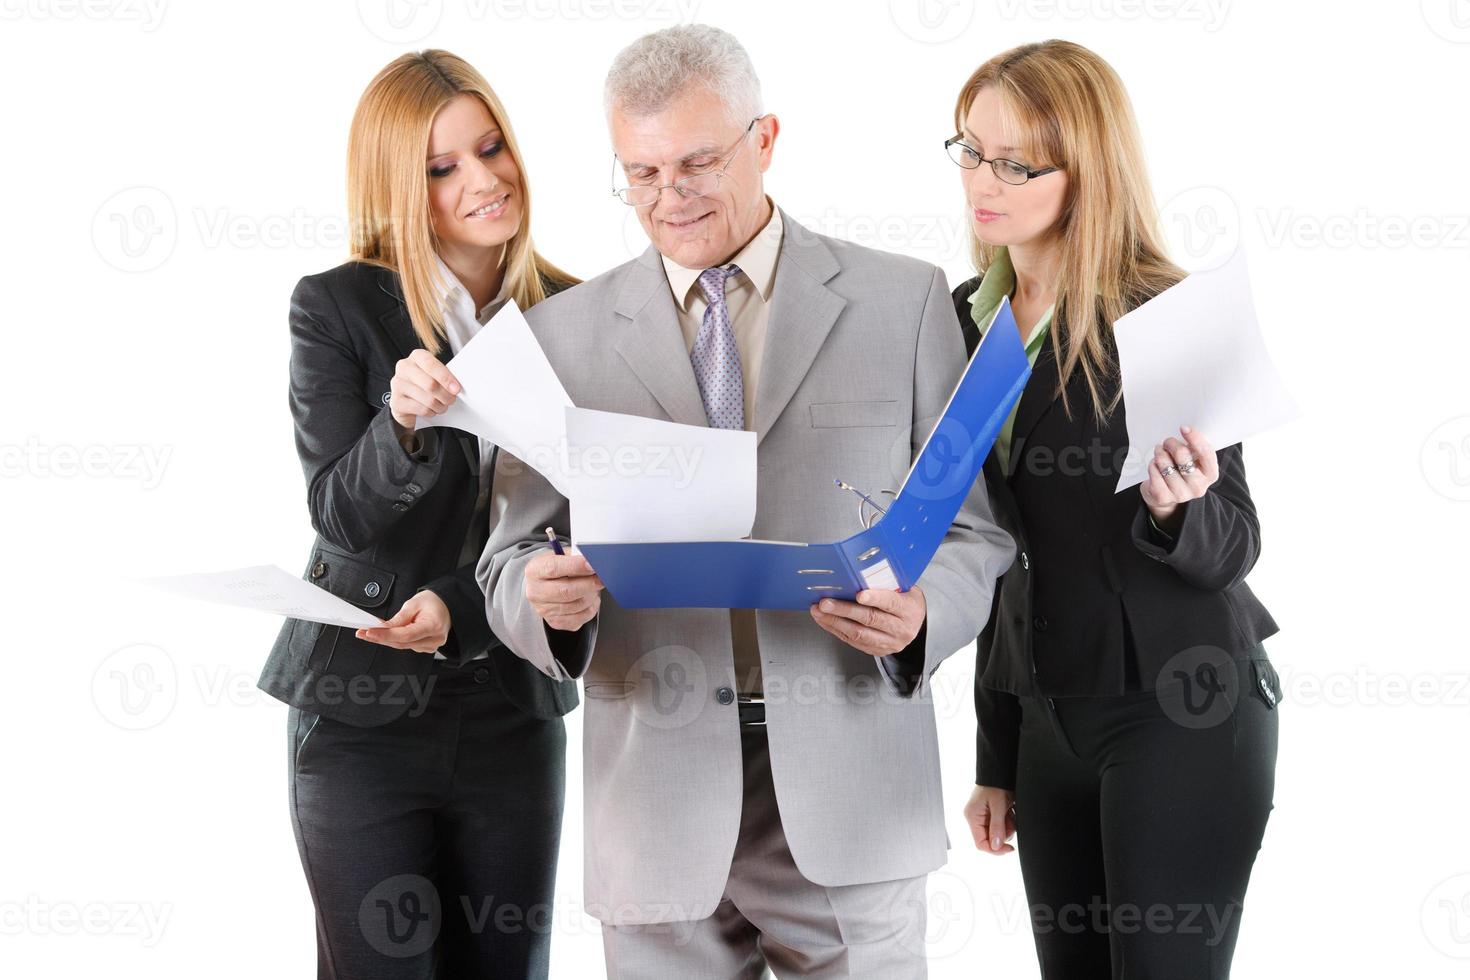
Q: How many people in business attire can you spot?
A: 3